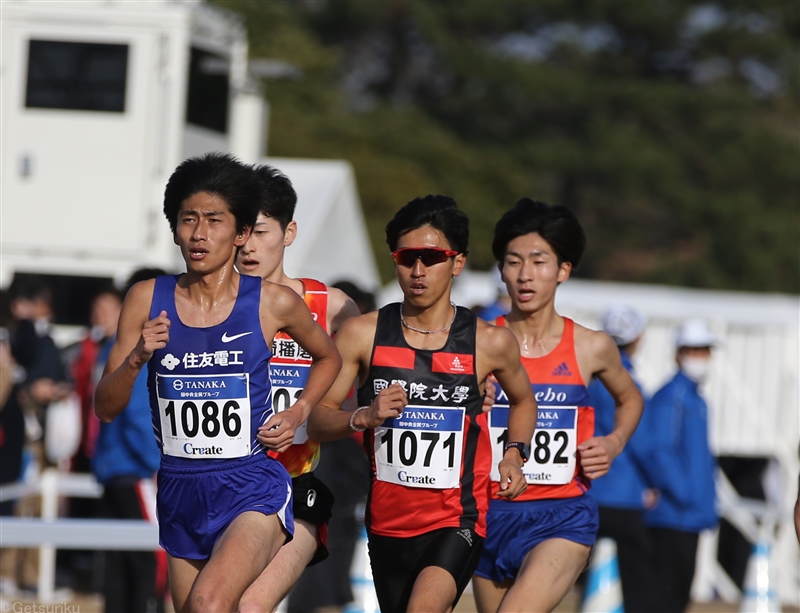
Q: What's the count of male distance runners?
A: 4